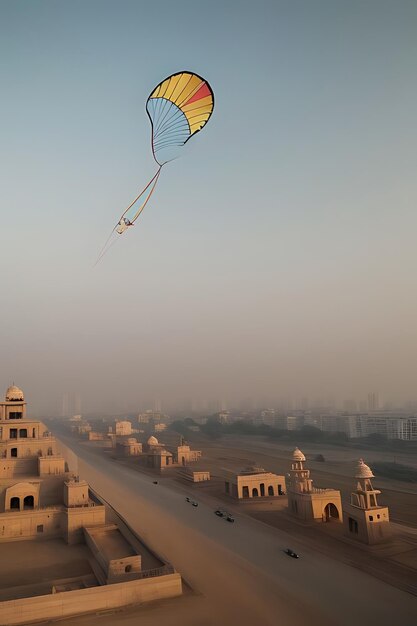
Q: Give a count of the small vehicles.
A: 6